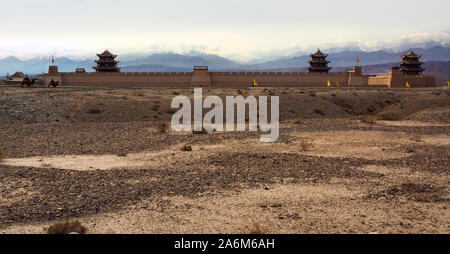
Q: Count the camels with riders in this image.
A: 2